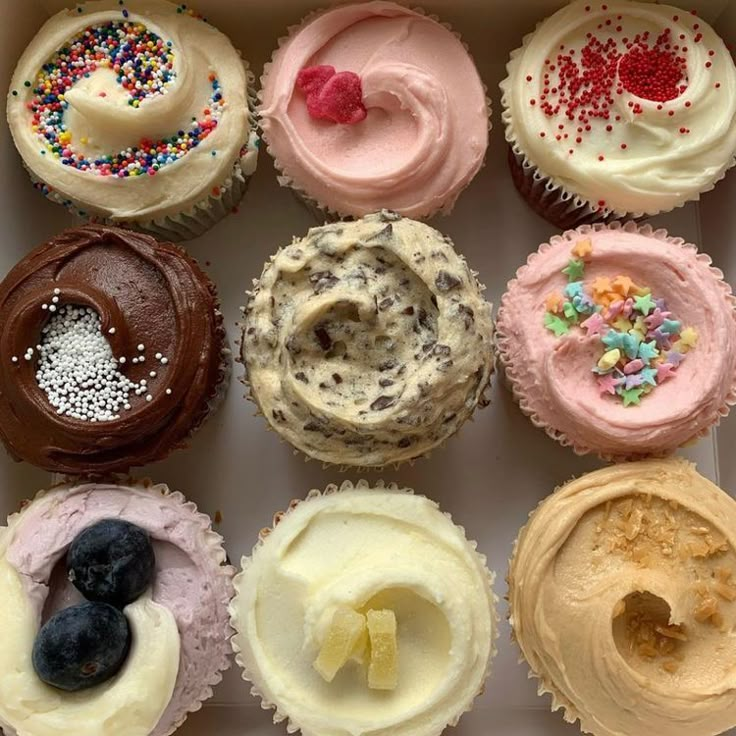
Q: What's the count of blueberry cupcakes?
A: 1